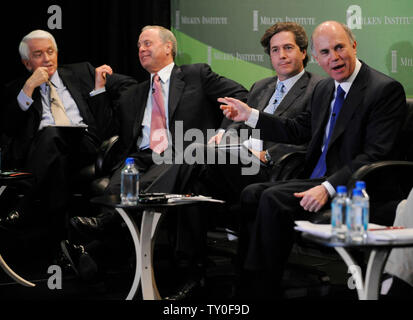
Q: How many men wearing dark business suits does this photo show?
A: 4